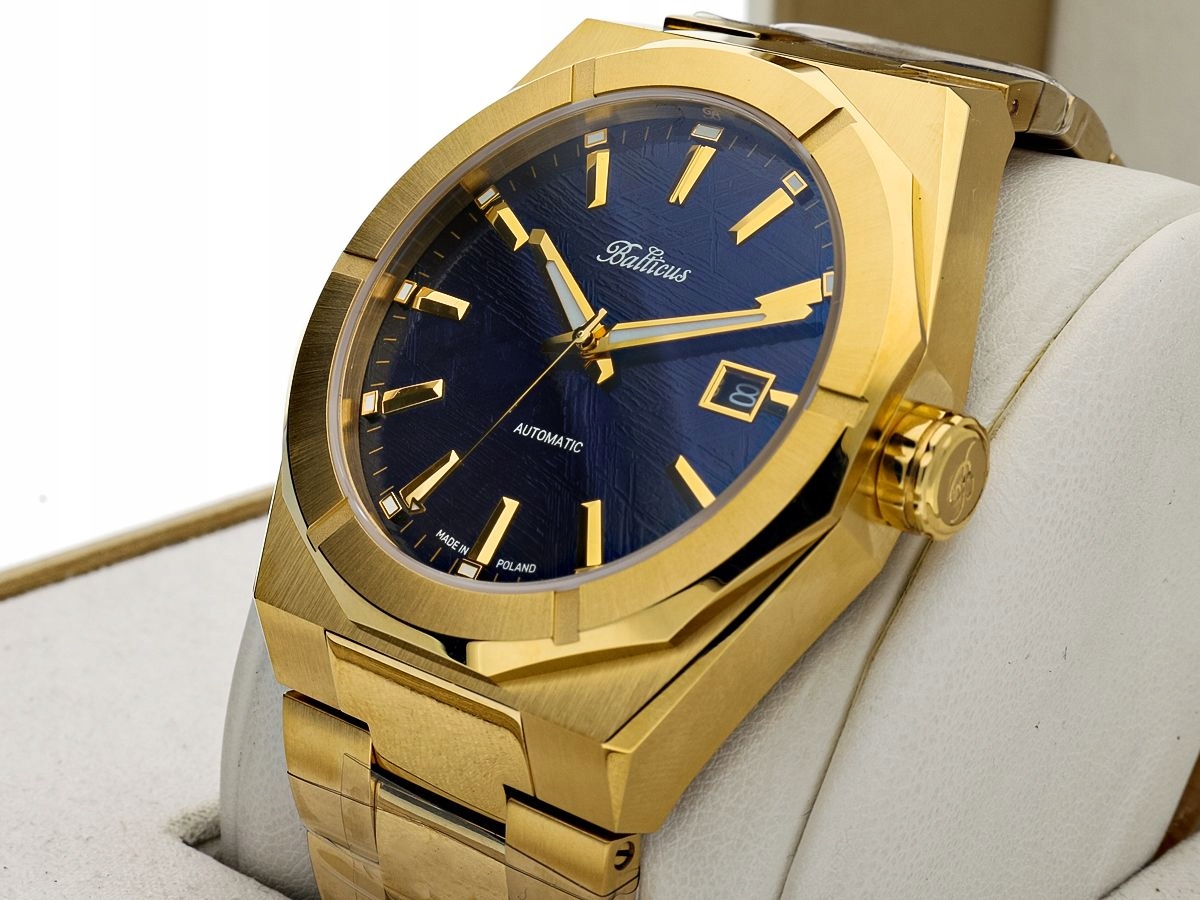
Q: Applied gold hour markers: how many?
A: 12